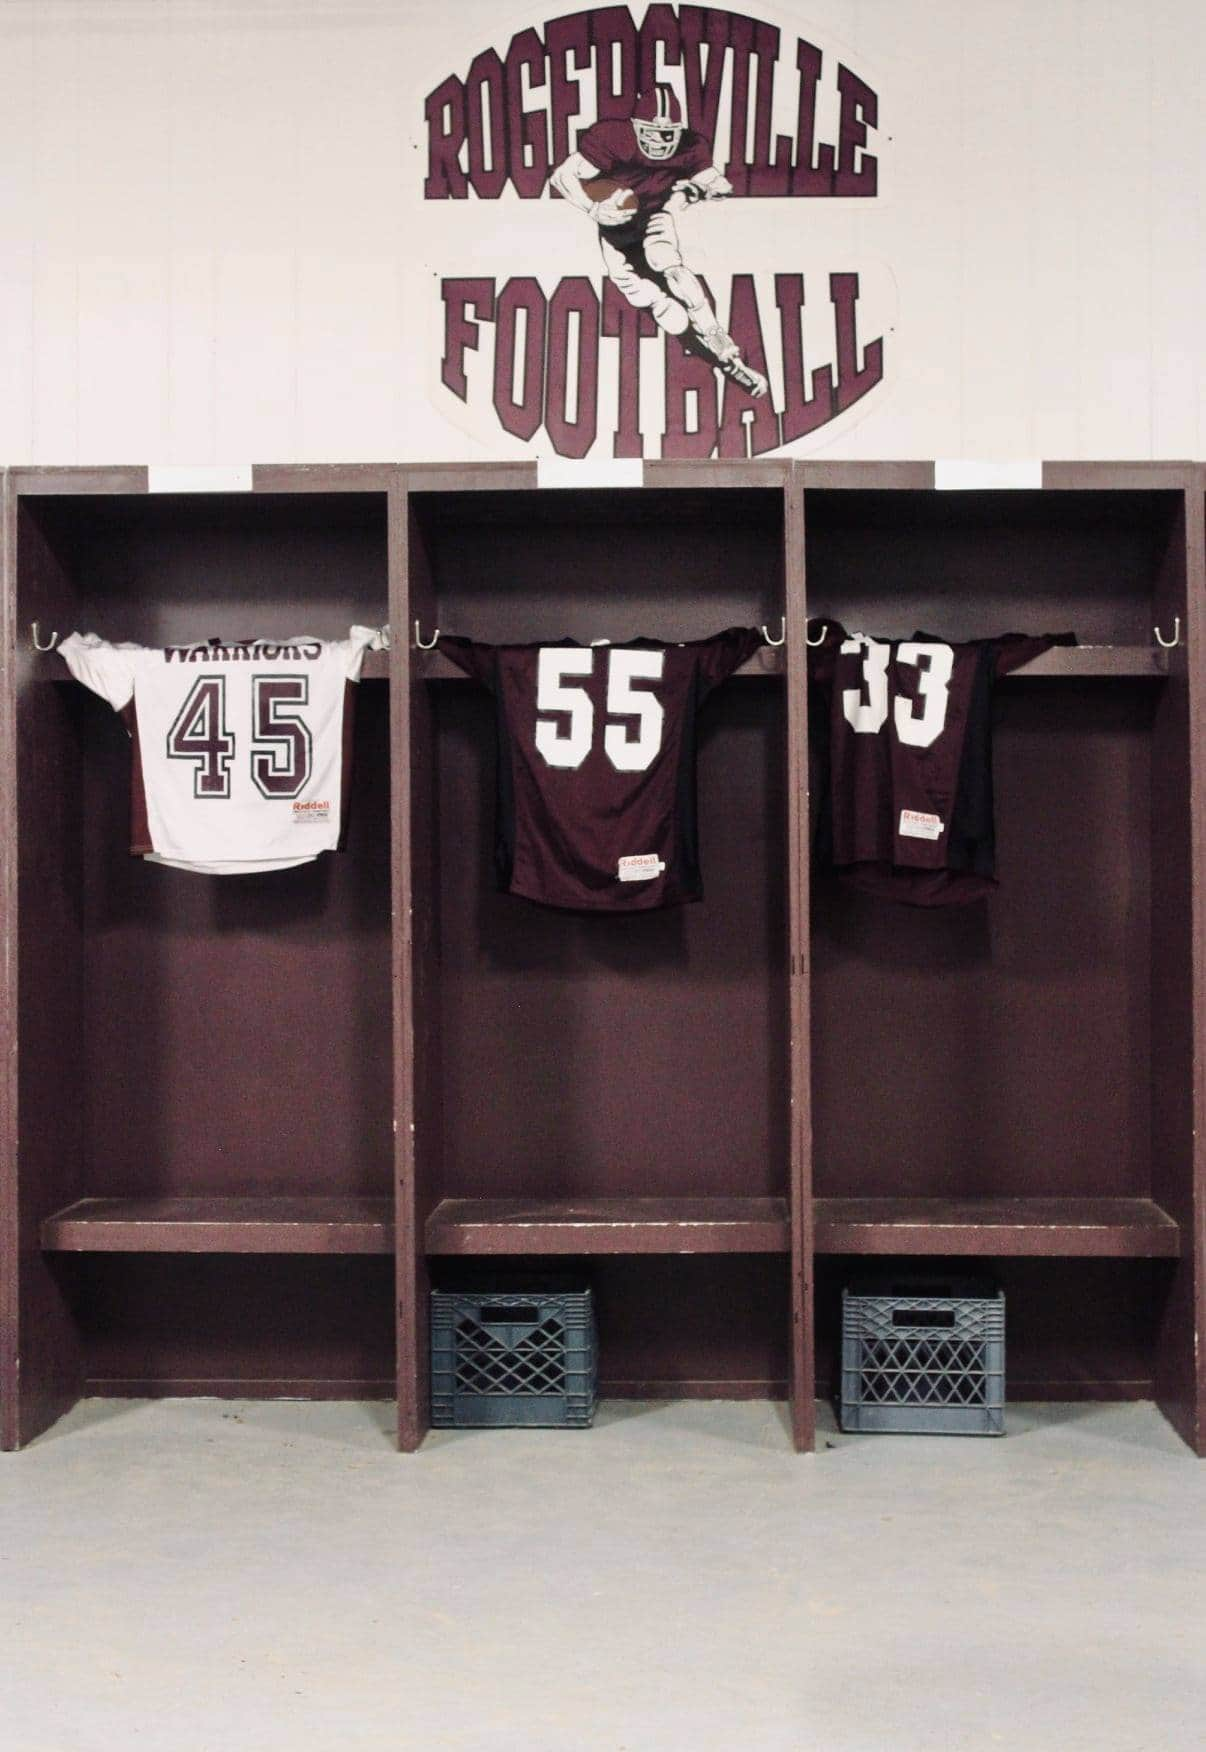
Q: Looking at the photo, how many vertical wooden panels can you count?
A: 4